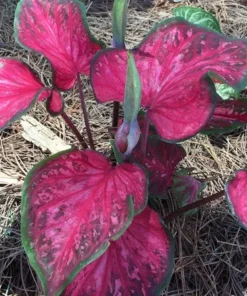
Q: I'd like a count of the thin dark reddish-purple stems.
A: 5